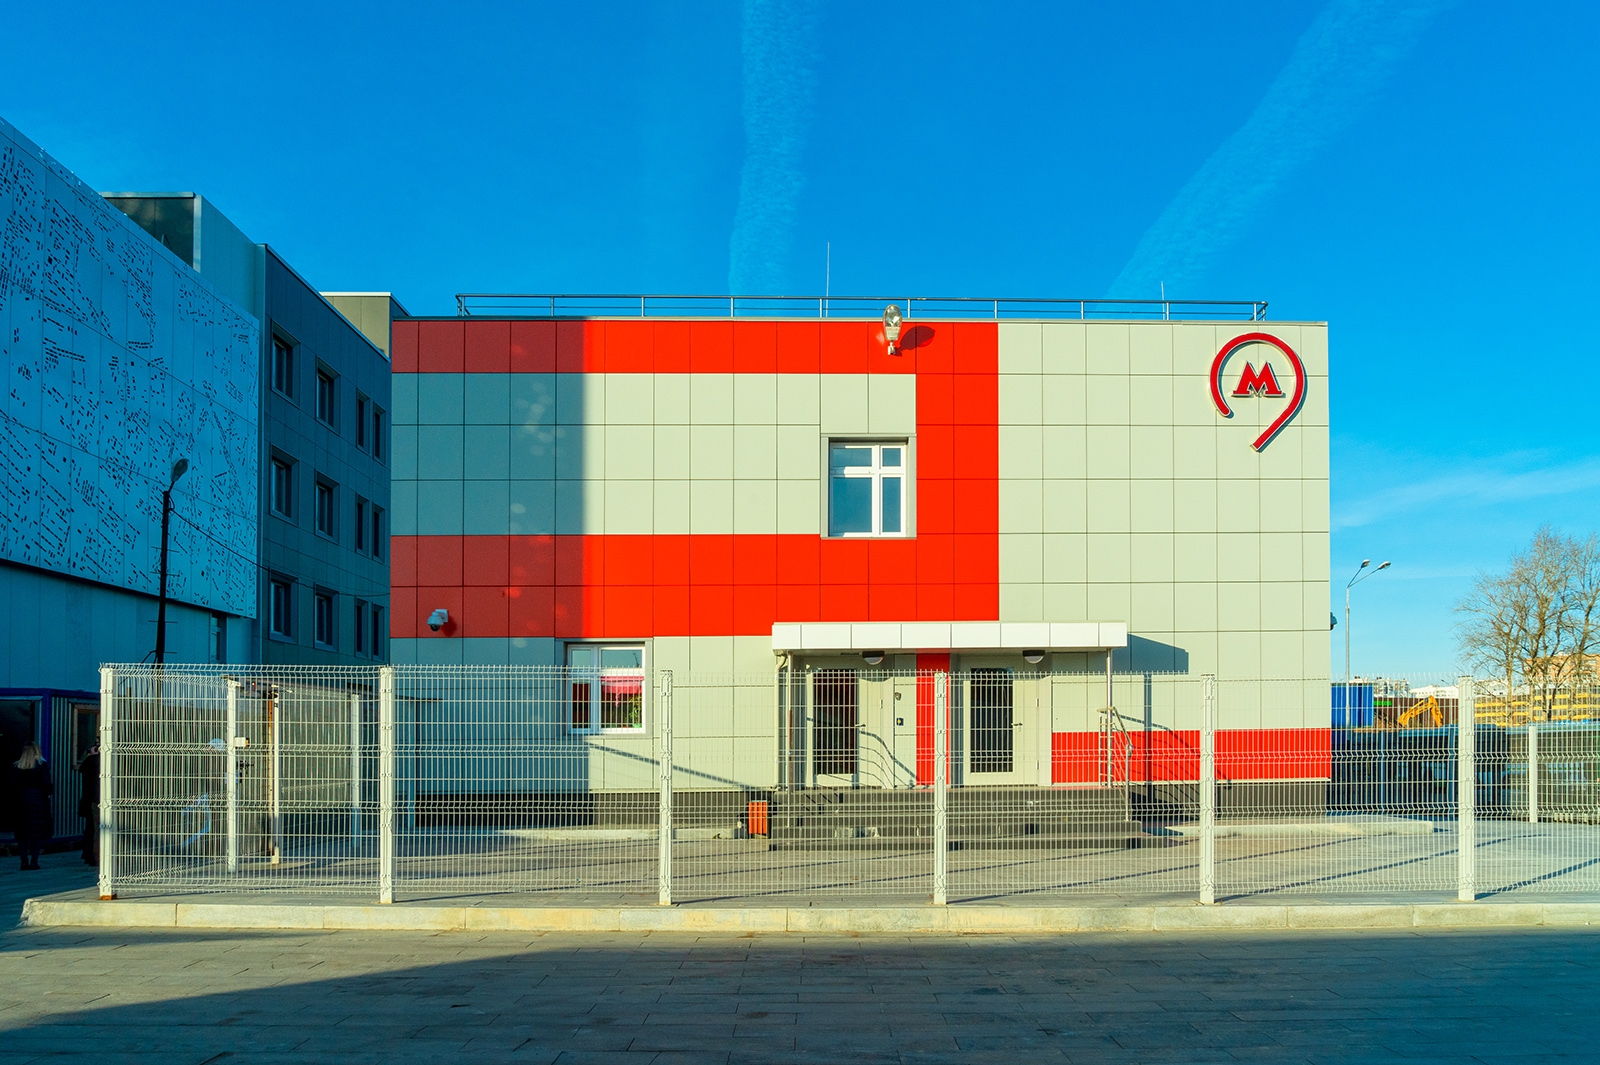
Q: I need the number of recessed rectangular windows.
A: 14